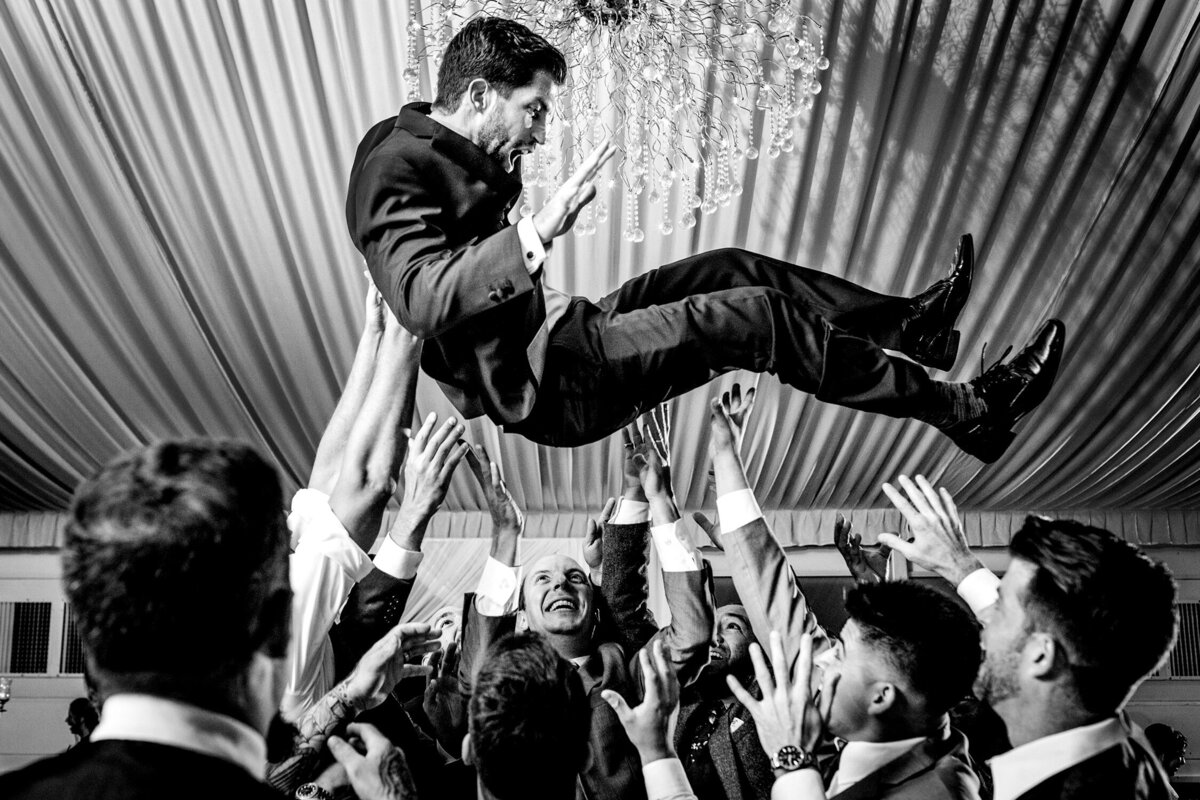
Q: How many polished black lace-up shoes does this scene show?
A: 2